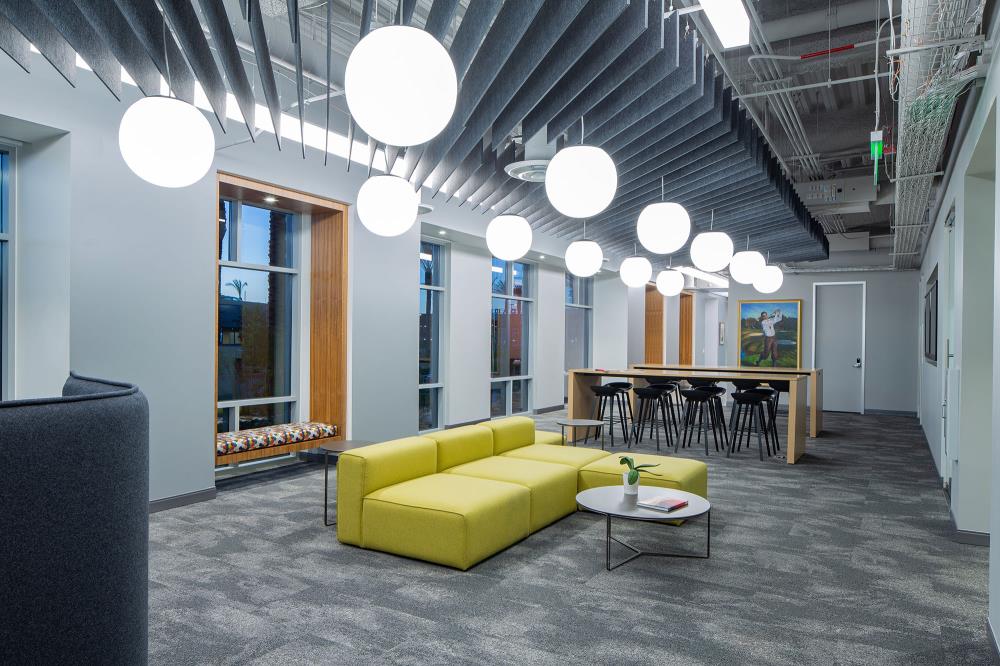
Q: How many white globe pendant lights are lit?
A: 12